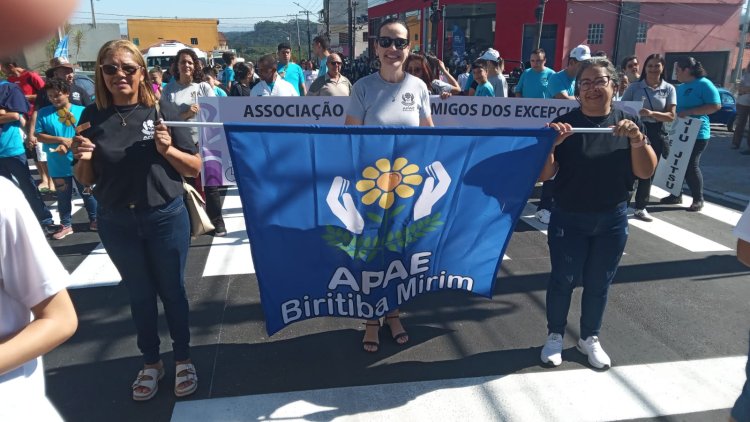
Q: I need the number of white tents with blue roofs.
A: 0